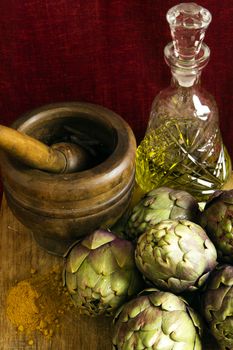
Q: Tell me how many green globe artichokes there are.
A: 6